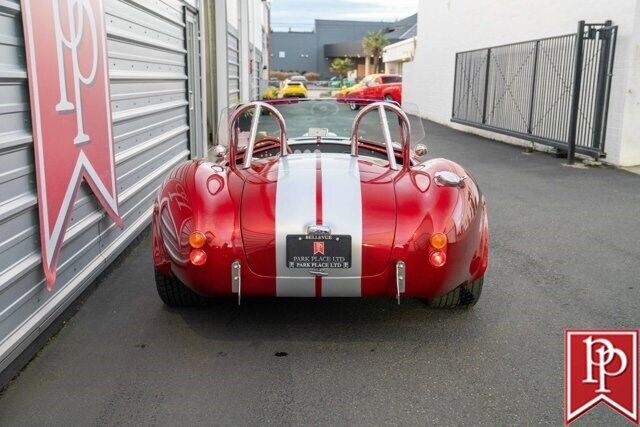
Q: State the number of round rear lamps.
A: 4